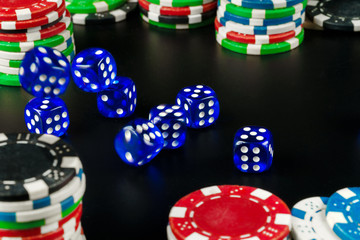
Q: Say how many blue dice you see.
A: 8